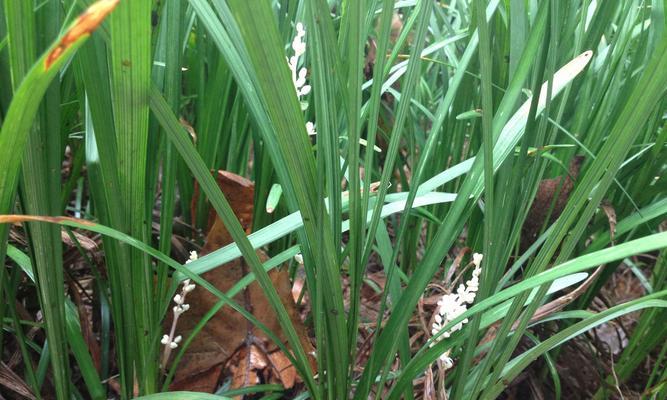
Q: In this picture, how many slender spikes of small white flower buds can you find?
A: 3